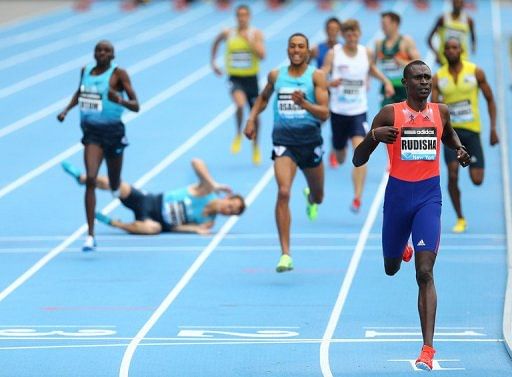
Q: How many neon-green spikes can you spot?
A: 2